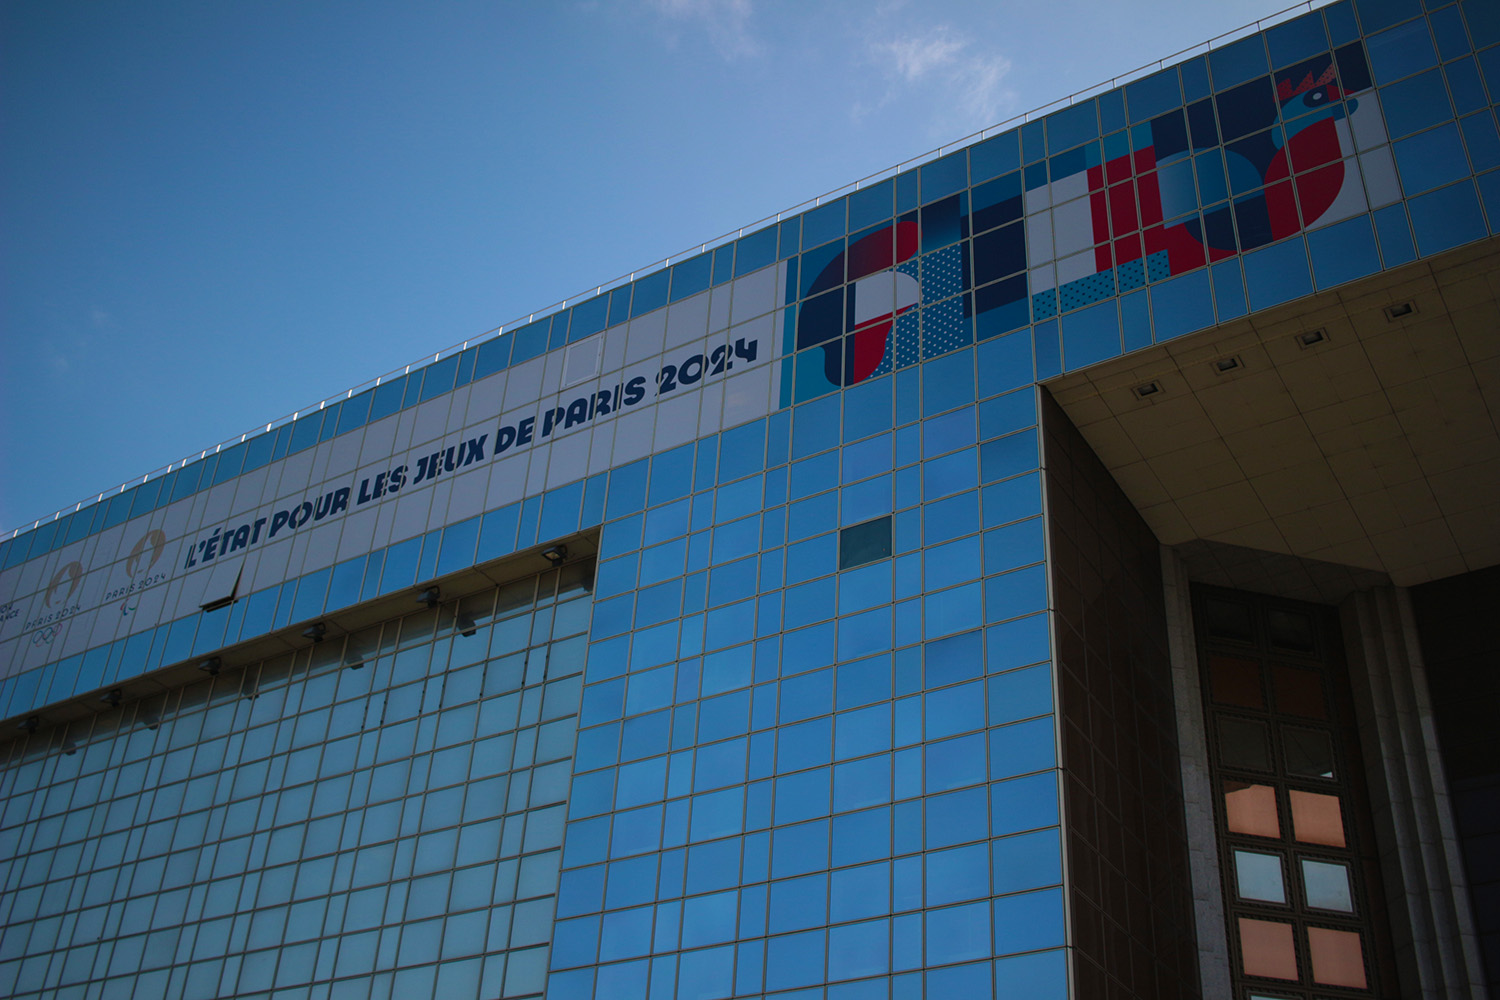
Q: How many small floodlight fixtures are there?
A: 6